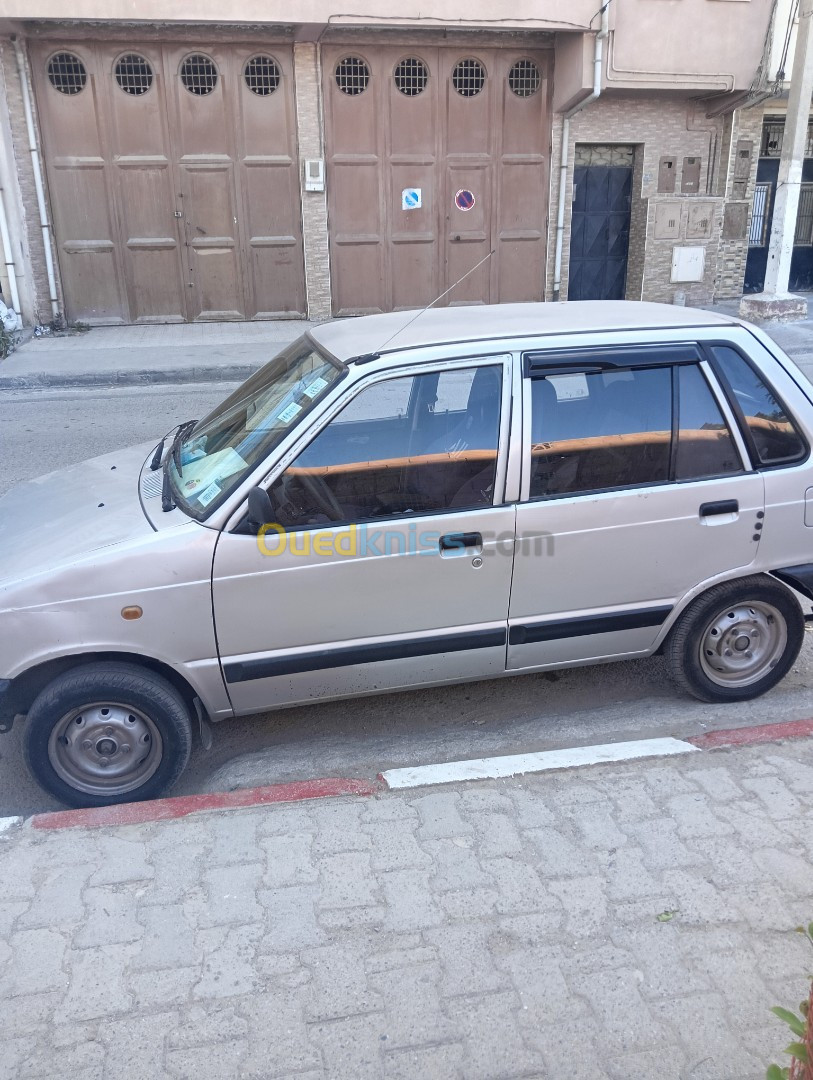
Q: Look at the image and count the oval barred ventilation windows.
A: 8